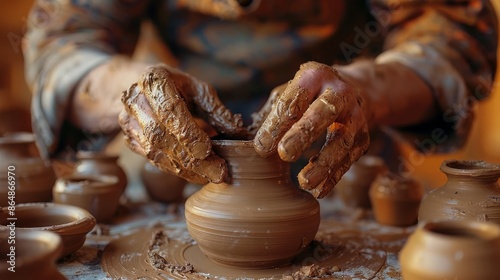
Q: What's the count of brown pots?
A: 11